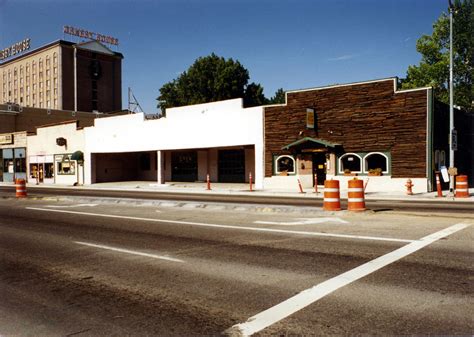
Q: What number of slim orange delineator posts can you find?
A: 6